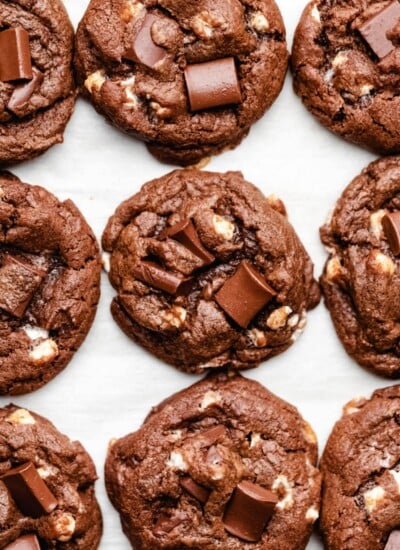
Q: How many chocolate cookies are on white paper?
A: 9